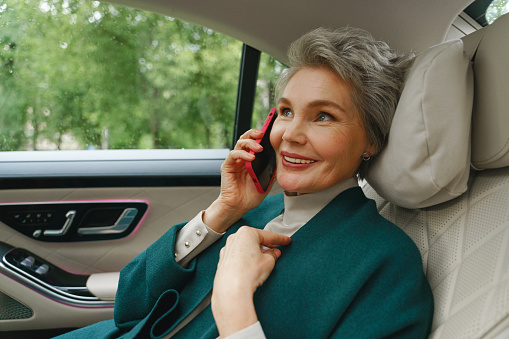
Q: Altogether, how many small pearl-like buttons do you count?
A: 3